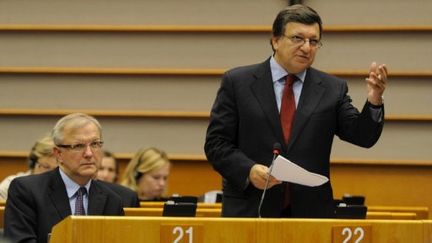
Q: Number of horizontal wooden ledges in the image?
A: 4